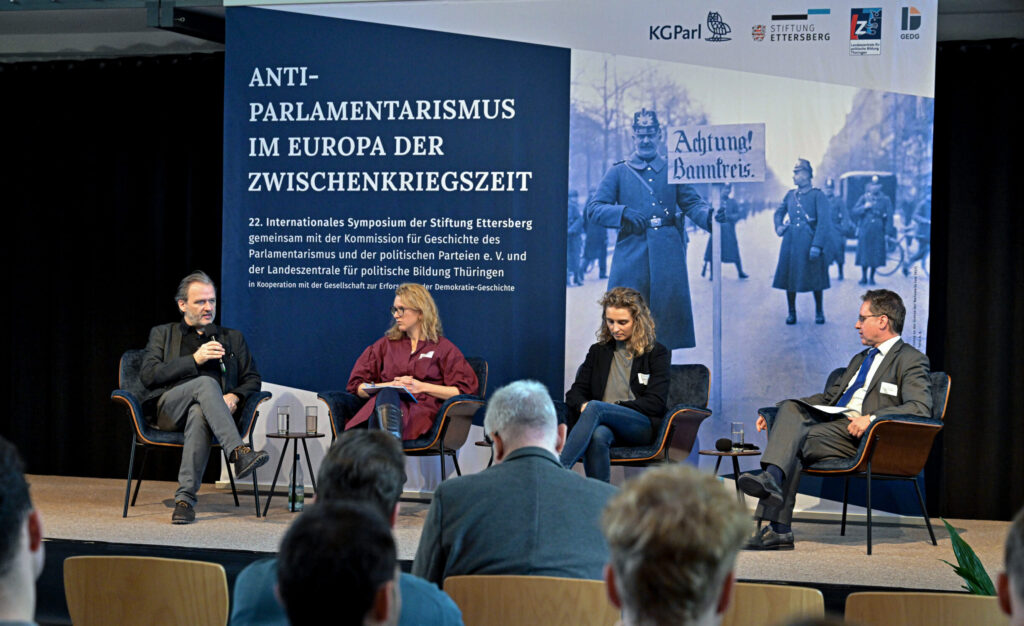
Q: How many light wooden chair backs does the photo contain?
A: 4